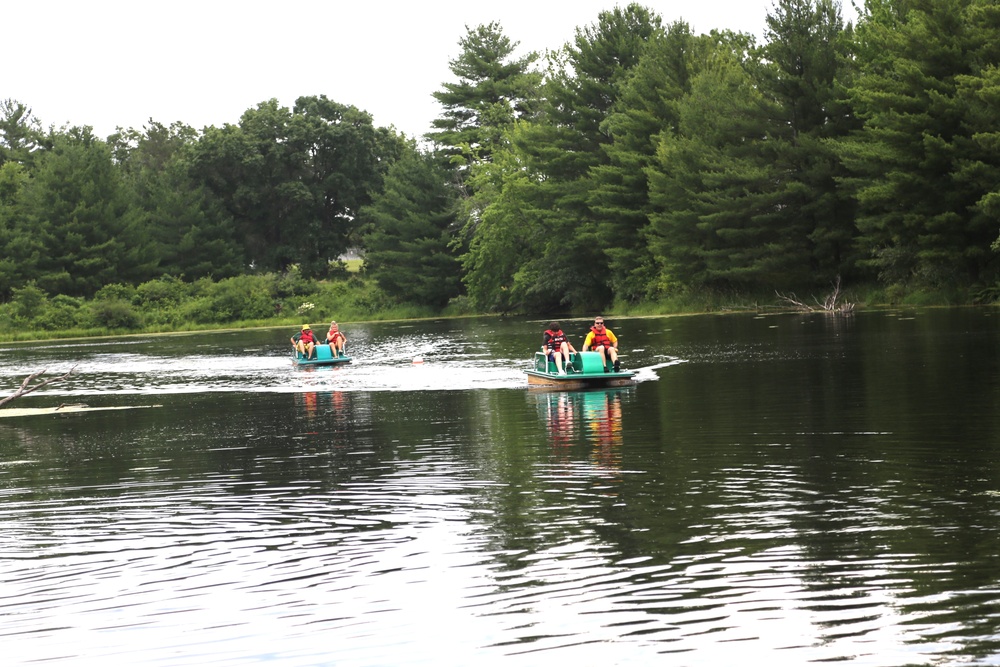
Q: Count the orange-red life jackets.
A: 4